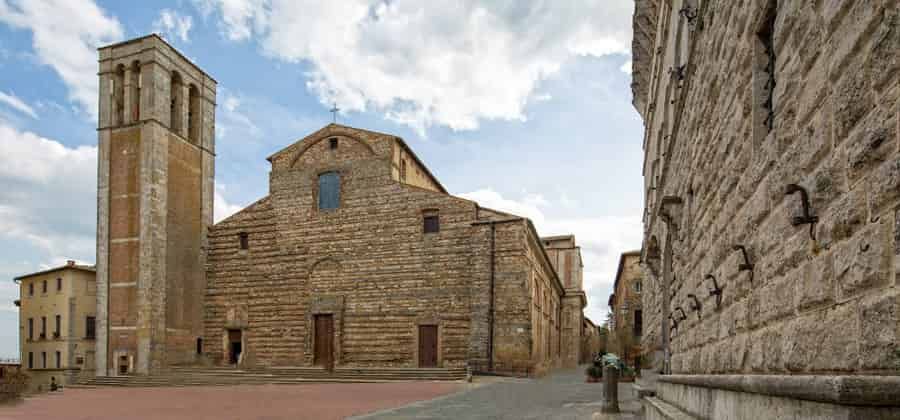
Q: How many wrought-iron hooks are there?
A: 6